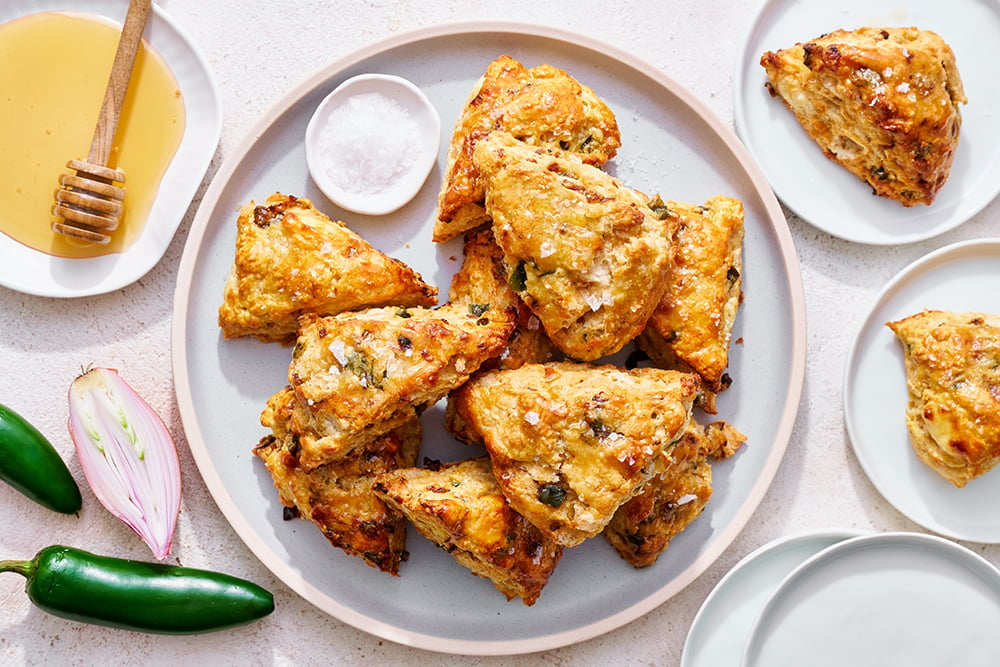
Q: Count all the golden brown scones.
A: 12